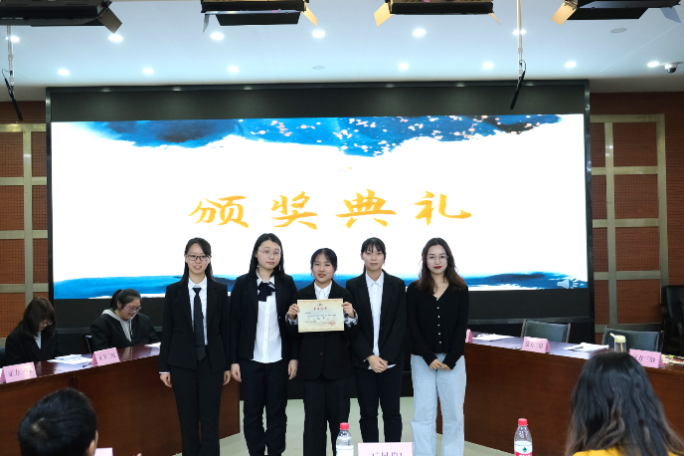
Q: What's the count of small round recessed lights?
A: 13